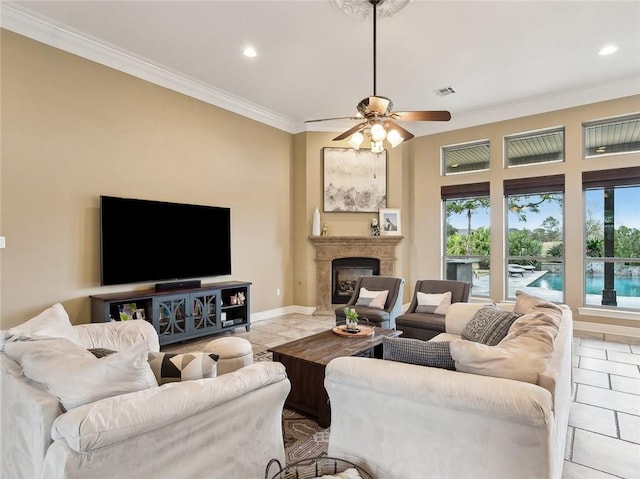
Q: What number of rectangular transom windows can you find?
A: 3